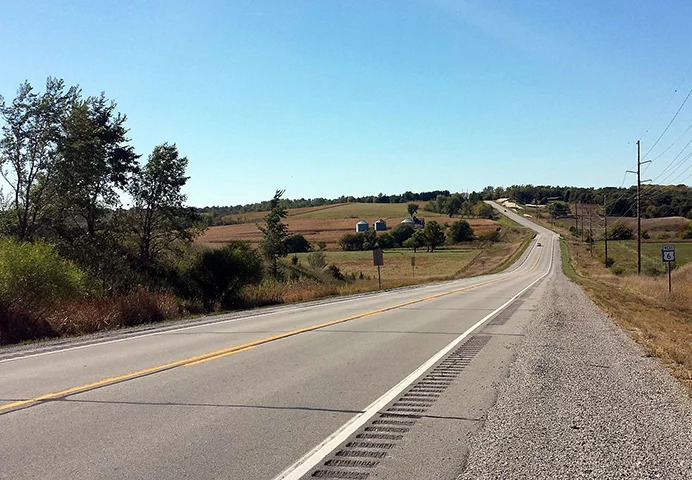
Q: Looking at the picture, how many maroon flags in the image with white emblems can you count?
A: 0